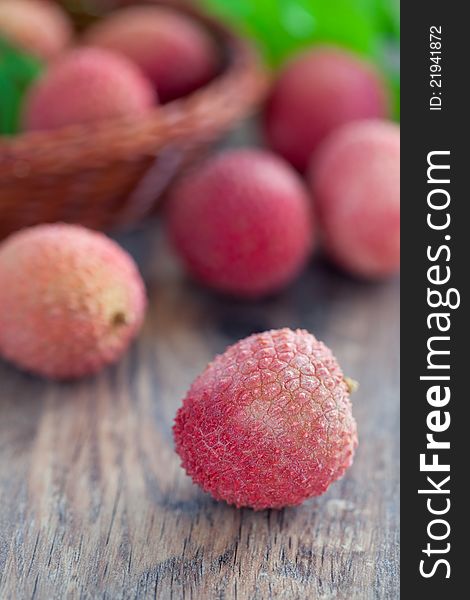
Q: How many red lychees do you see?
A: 8